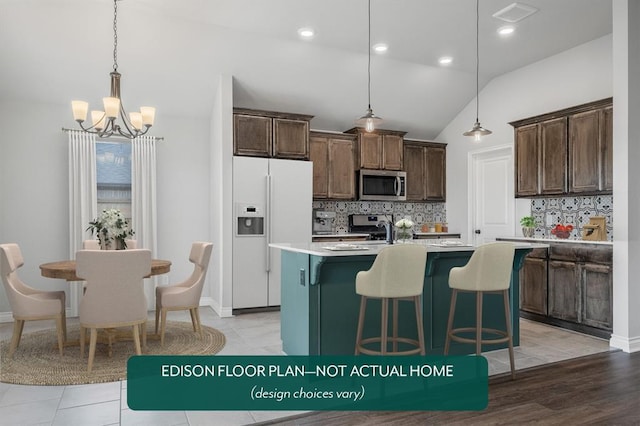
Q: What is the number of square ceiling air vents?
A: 1